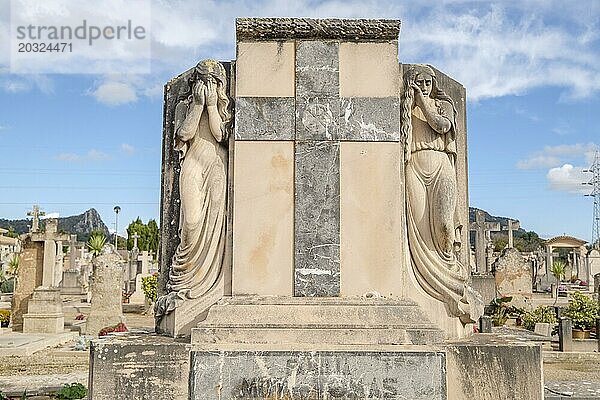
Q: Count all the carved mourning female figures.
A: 2